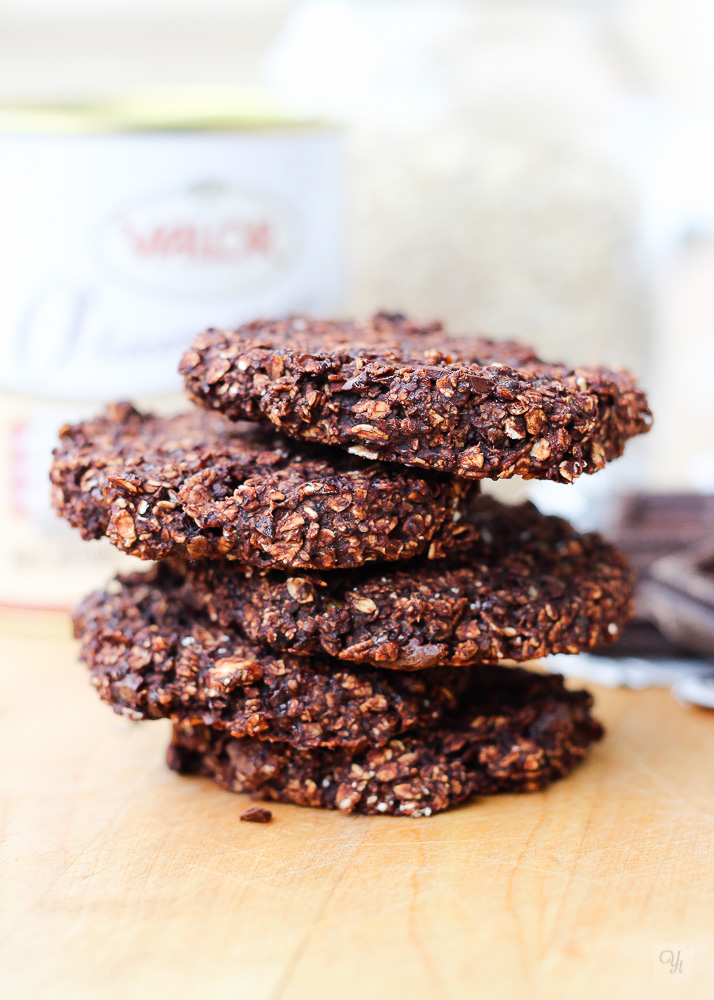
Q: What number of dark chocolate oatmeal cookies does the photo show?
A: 5